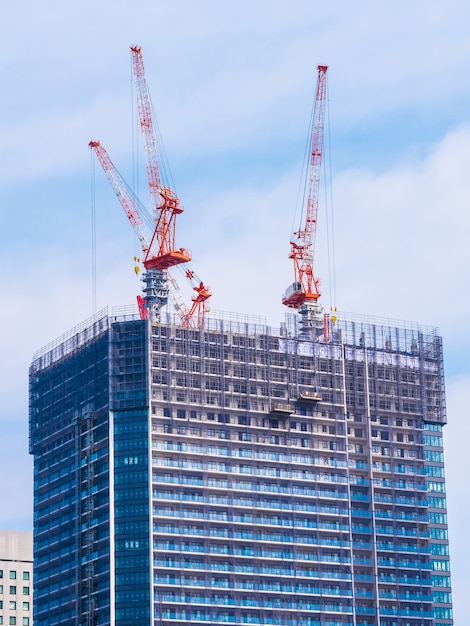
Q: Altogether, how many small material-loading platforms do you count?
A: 2